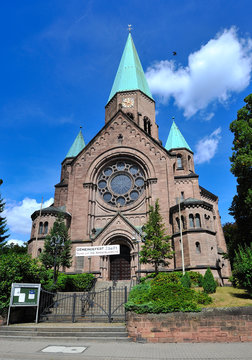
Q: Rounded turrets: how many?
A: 2